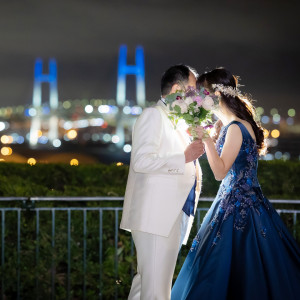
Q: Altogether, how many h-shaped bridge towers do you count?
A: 2